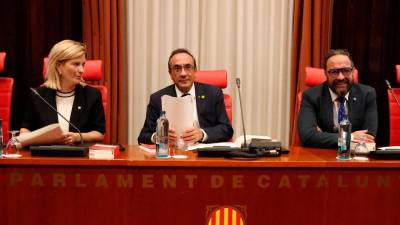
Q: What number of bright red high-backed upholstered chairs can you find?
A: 5